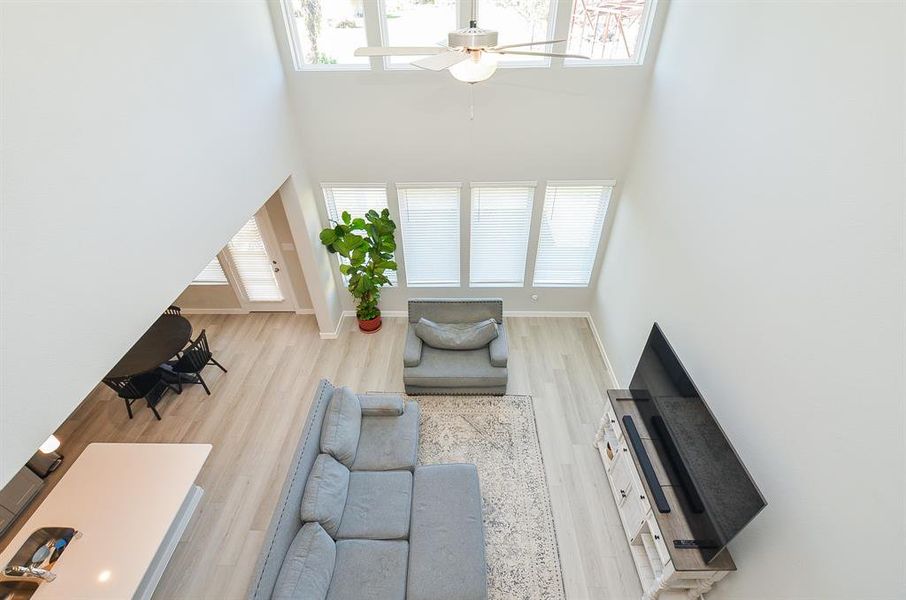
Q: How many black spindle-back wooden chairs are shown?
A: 3